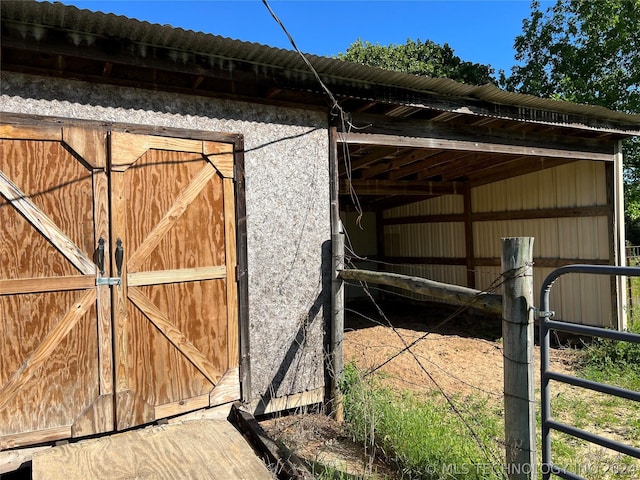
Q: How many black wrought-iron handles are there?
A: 2